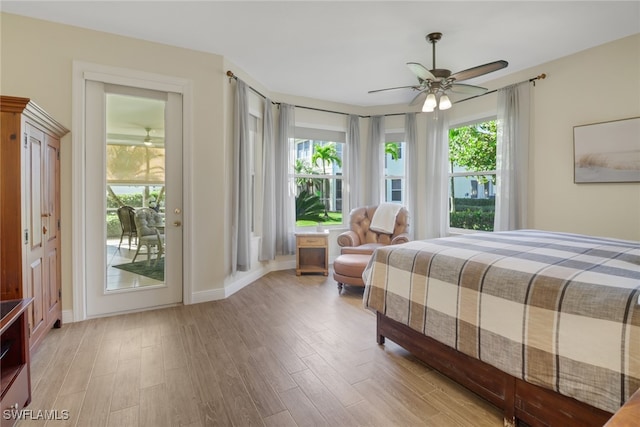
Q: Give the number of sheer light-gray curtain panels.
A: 8